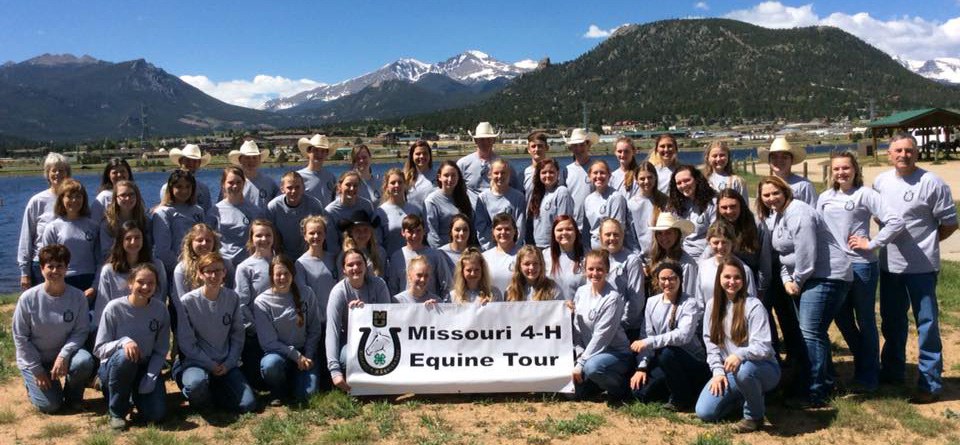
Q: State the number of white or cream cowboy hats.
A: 7